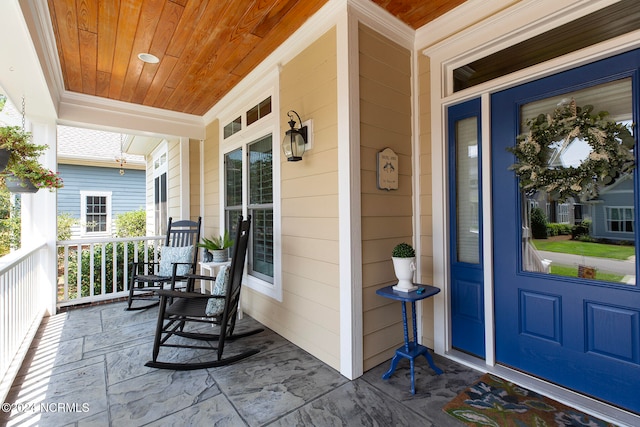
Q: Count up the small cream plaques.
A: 1